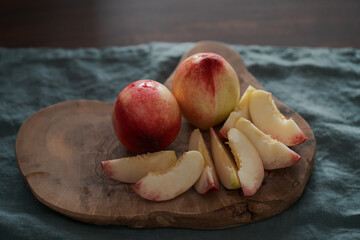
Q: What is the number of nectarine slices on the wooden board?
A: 8